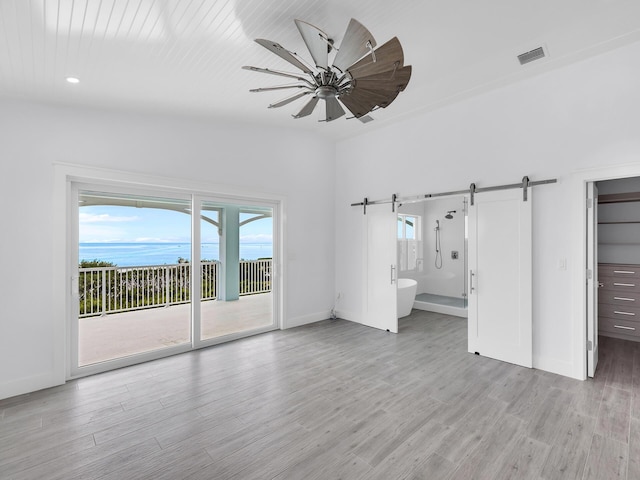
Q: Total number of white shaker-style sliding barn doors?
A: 2